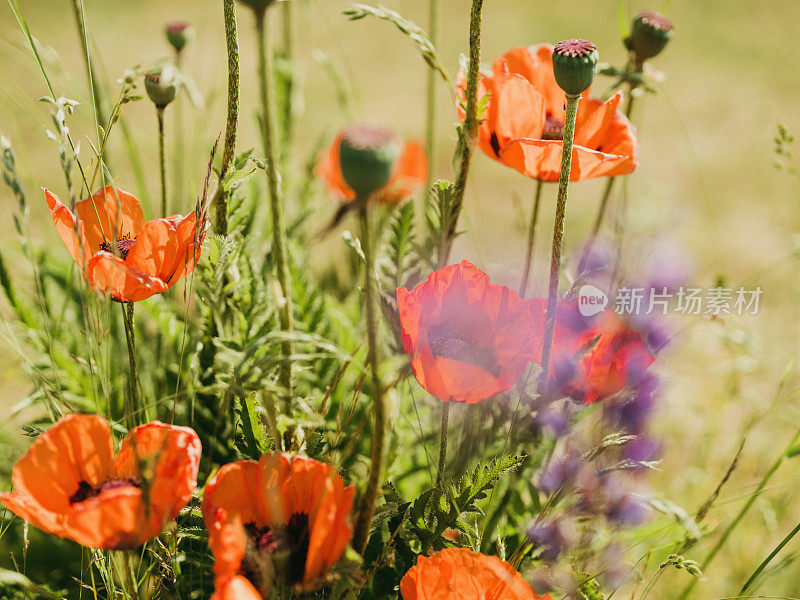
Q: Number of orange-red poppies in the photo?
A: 8